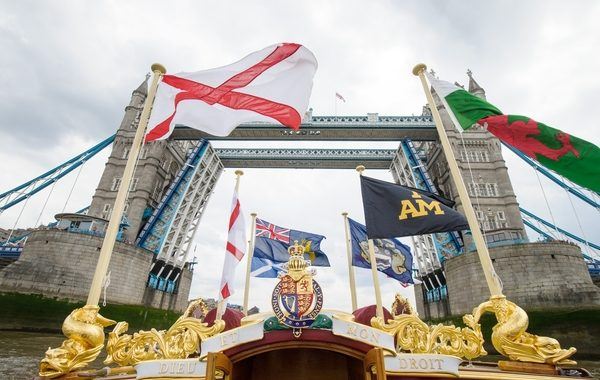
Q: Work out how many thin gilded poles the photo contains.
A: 6